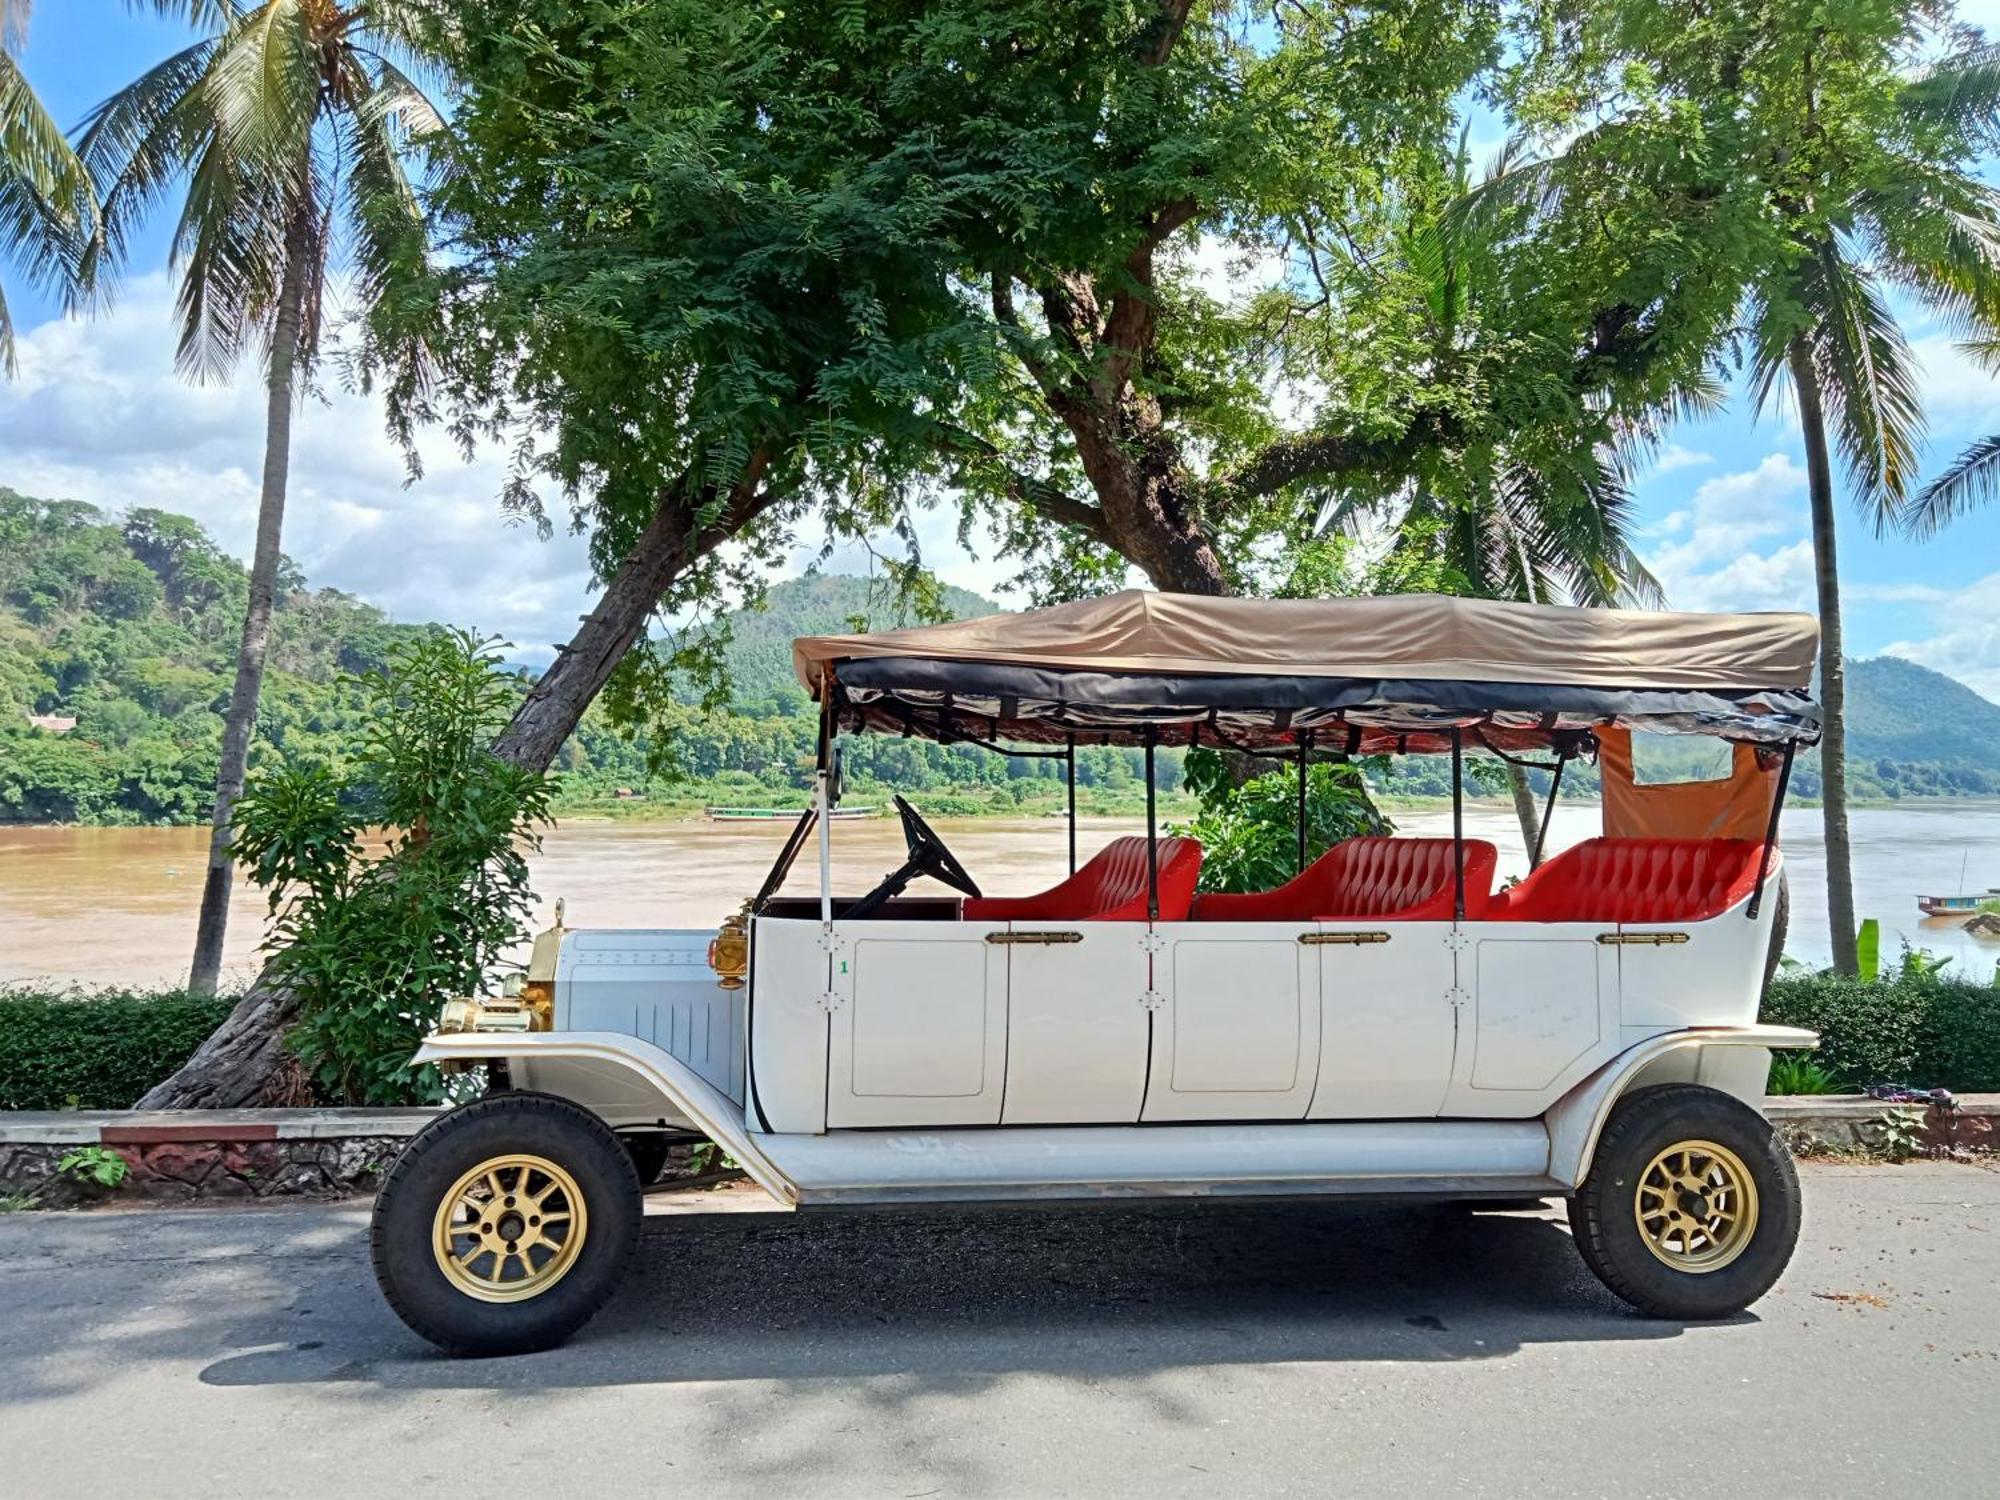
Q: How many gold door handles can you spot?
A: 3